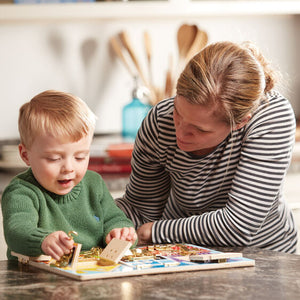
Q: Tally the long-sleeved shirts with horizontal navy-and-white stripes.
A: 1